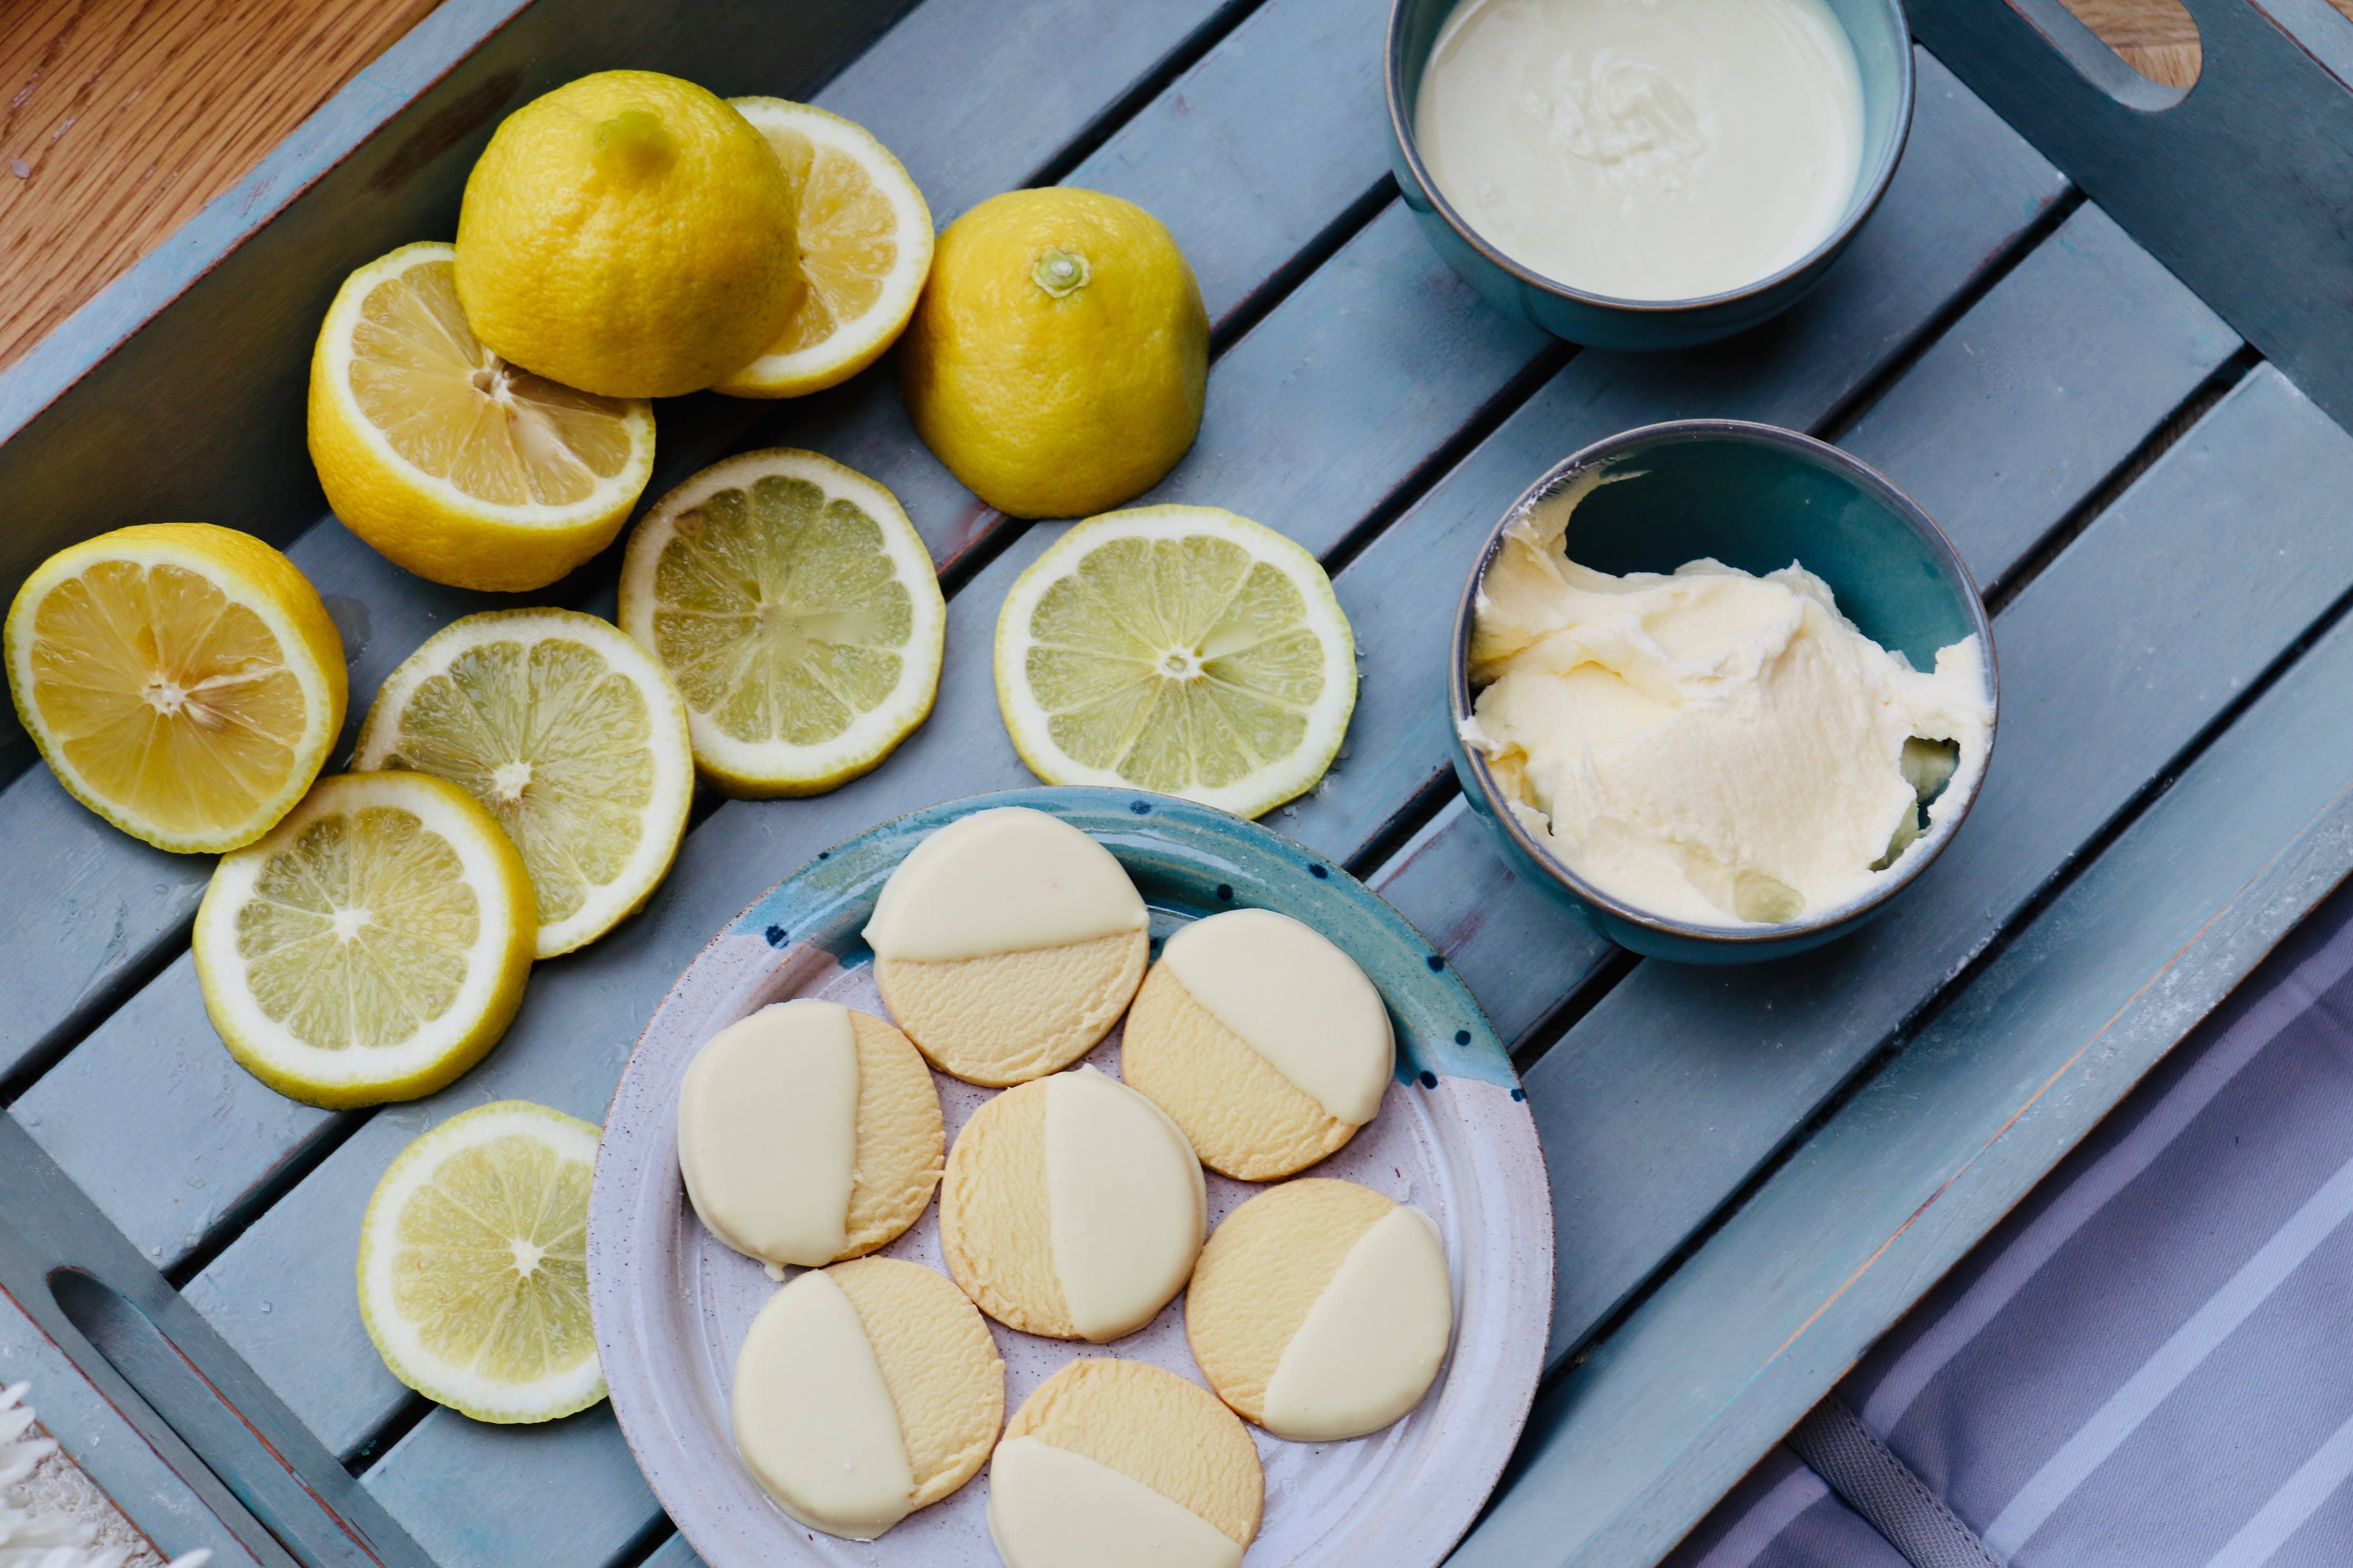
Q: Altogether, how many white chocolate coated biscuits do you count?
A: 7